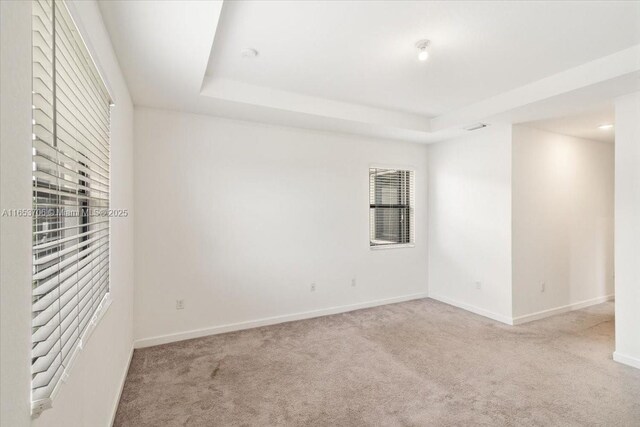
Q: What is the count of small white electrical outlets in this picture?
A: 5